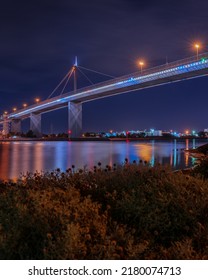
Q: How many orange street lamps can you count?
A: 6